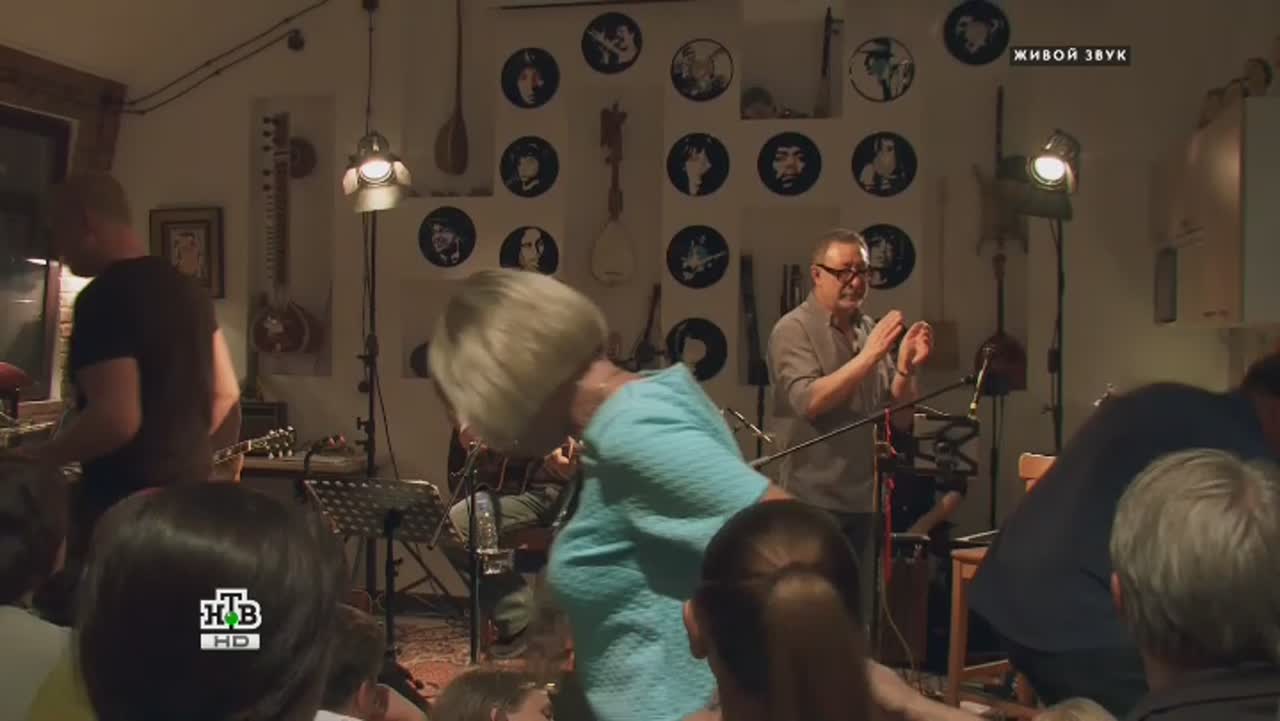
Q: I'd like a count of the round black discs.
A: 14